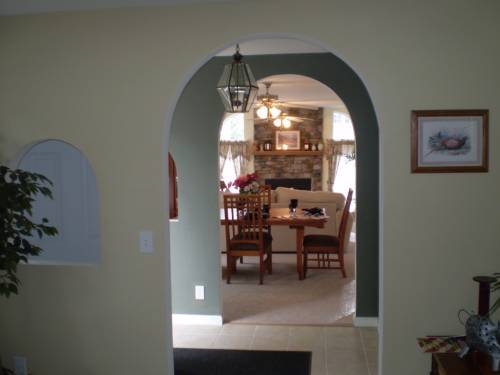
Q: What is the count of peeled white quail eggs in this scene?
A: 0